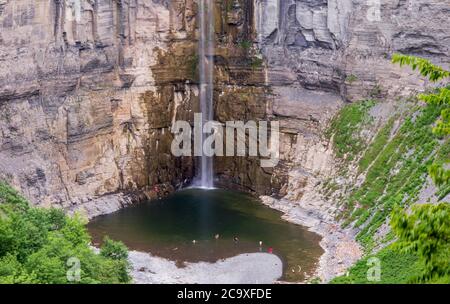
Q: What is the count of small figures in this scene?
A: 5